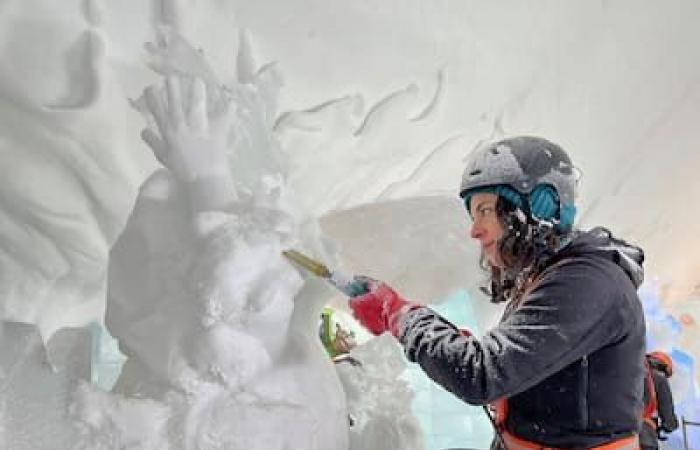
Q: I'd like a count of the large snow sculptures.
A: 1